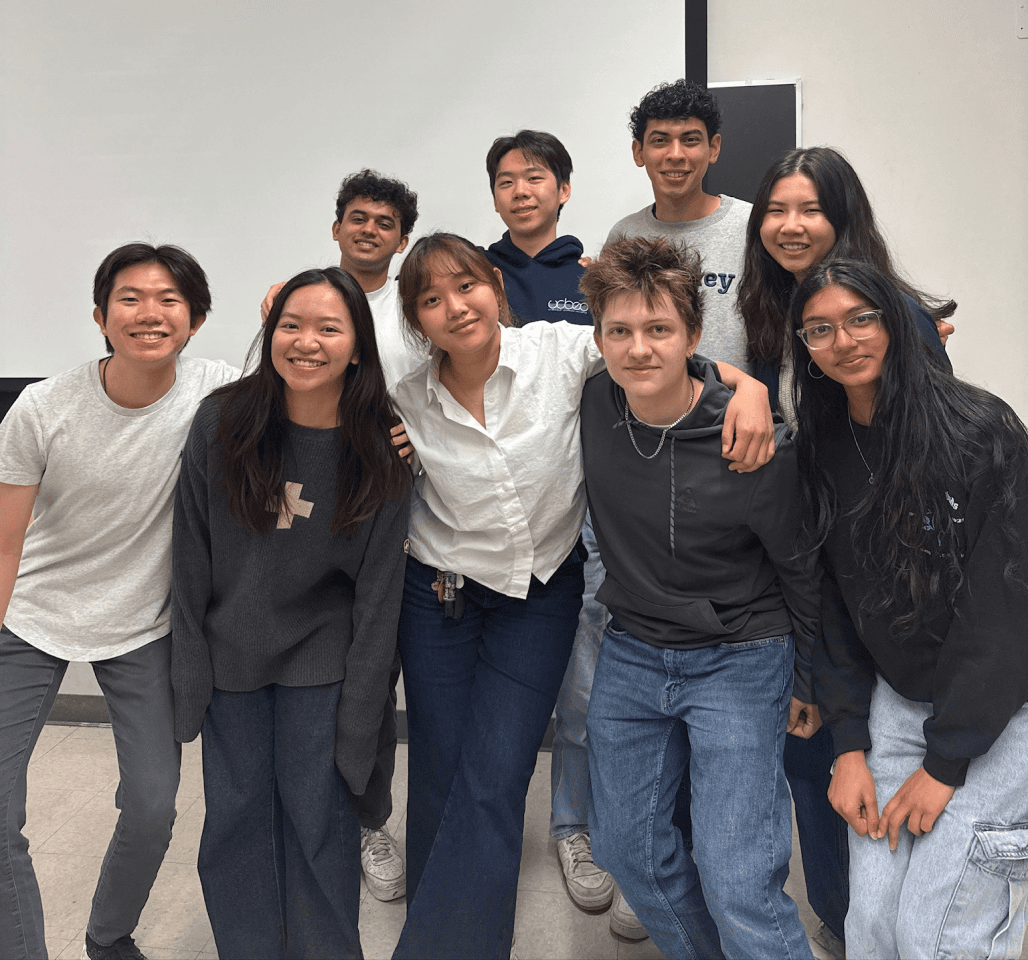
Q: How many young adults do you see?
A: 9